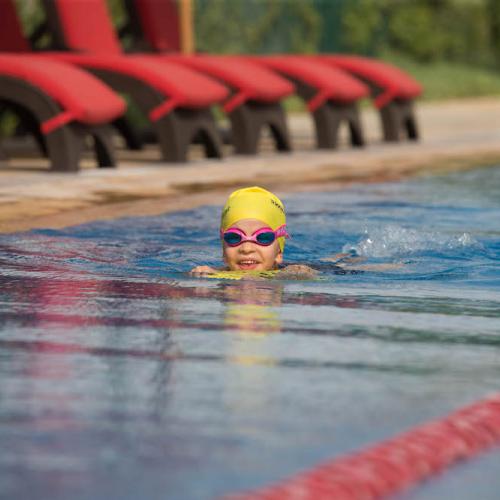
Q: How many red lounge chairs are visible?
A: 5